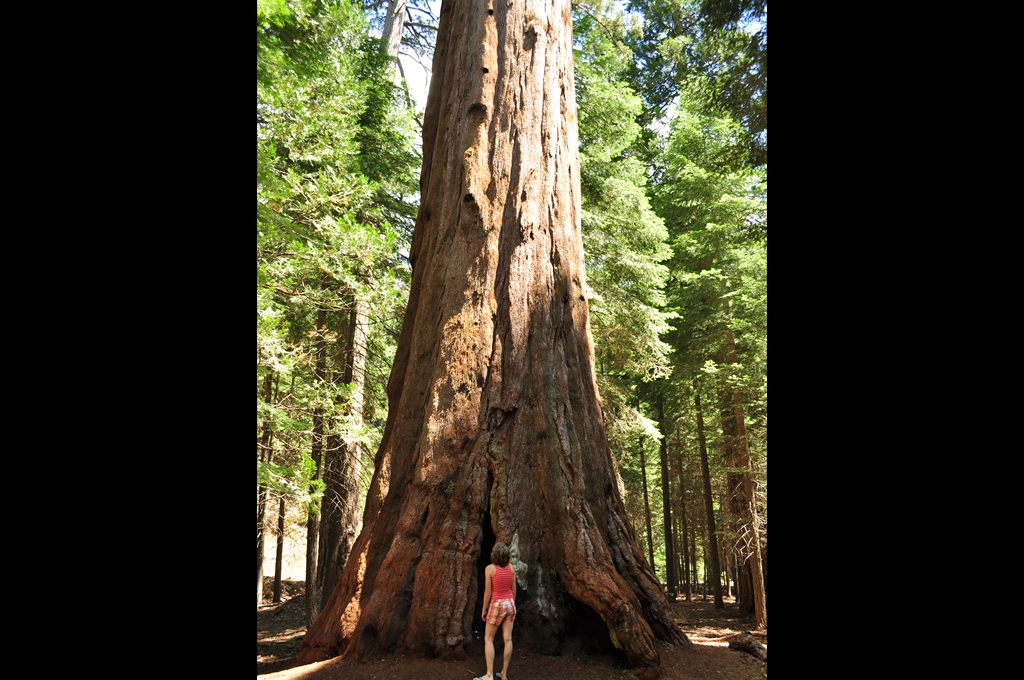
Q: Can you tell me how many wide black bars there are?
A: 2